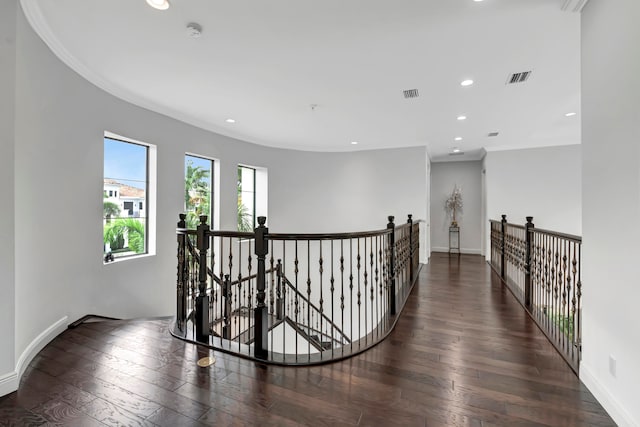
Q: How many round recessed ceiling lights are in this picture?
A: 9